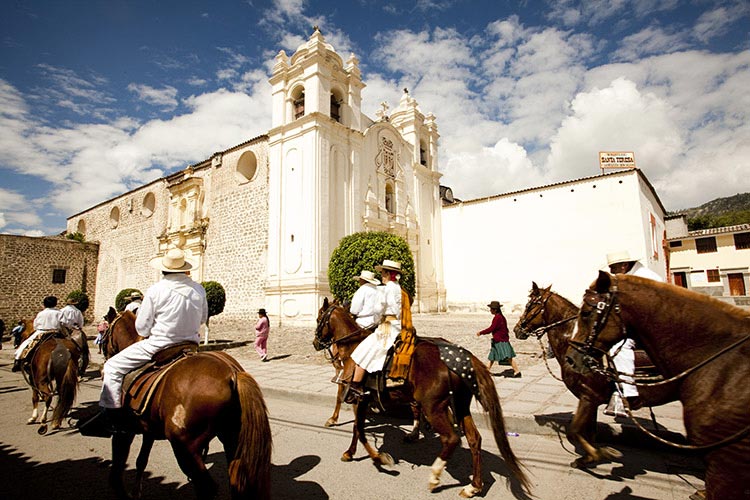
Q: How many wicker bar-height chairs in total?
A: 0